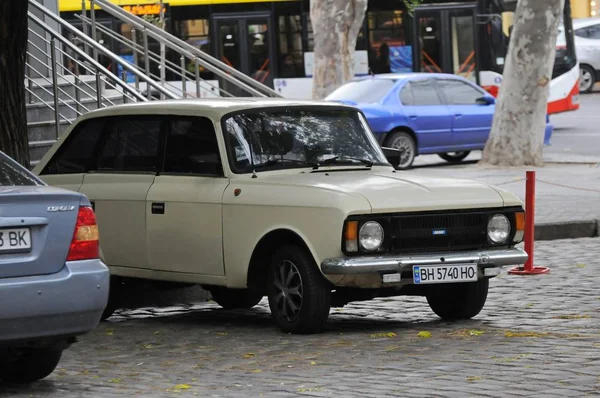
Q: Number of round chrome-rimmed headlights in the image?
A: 2